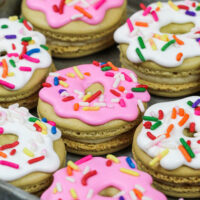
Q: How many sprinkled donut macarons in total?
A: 7